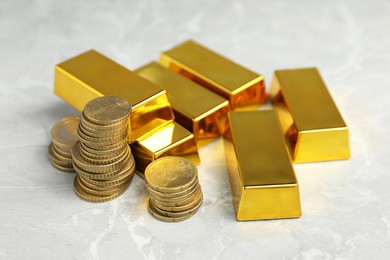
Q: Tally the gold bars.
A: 6